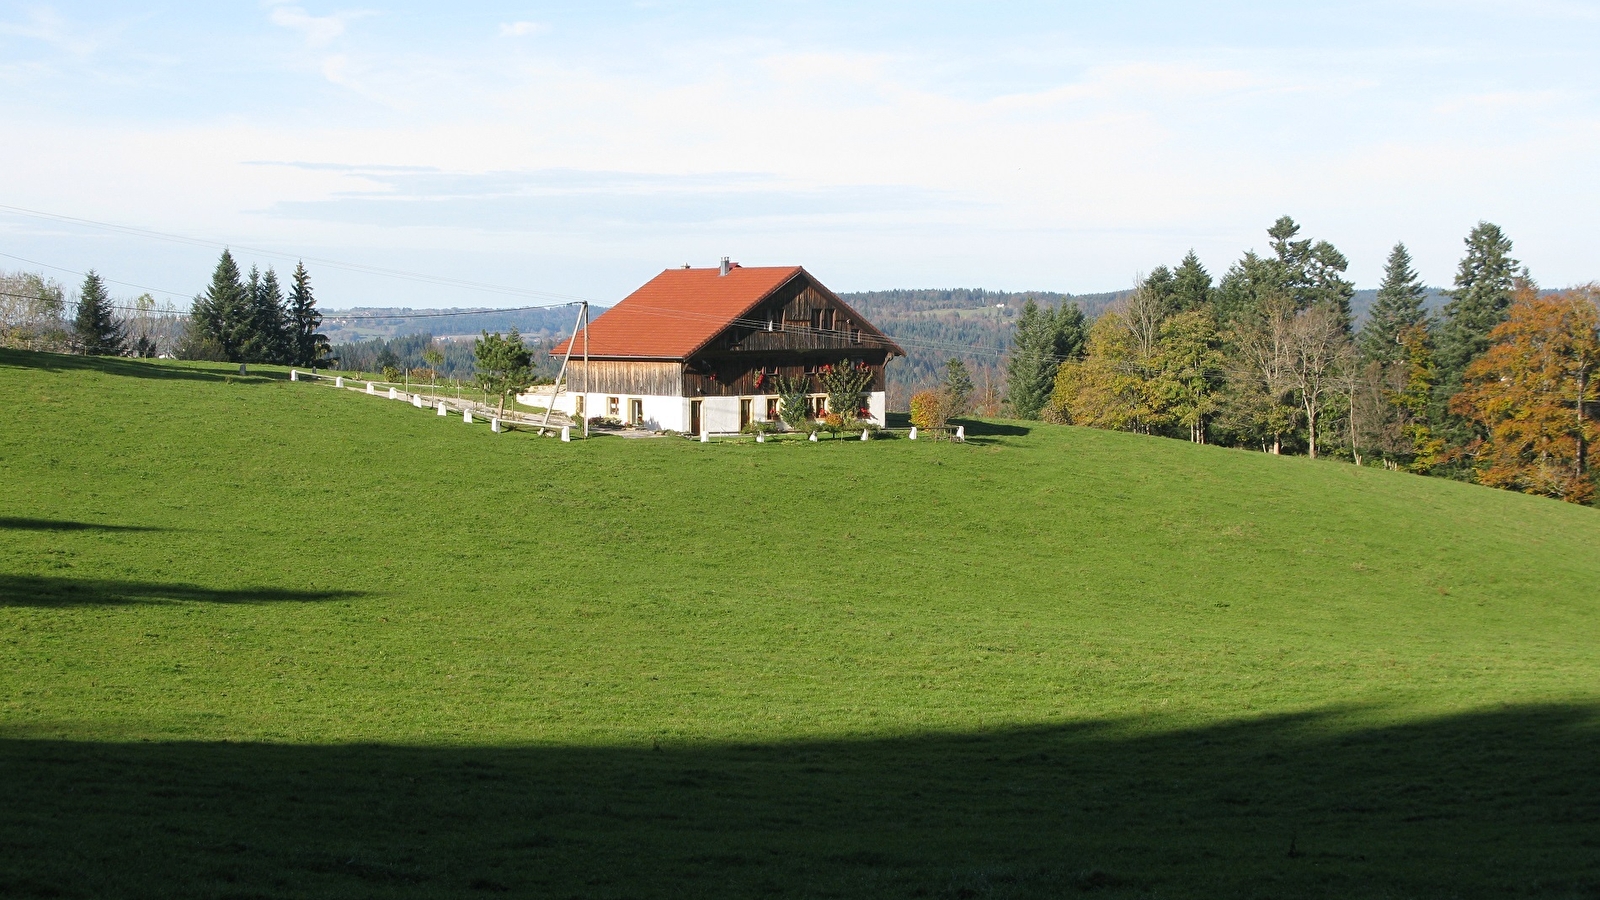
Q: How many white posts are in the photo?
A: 15